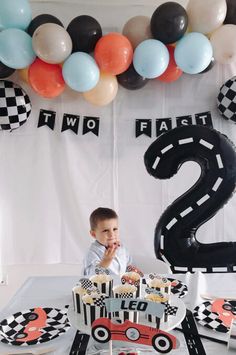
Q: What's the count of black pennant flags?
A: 7